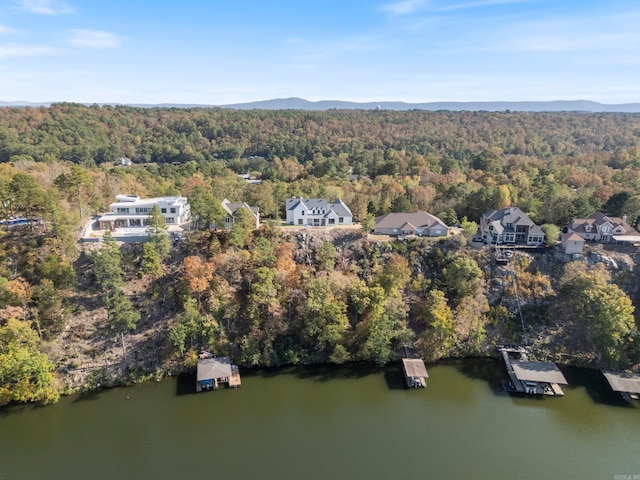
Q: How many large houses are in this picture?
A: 6